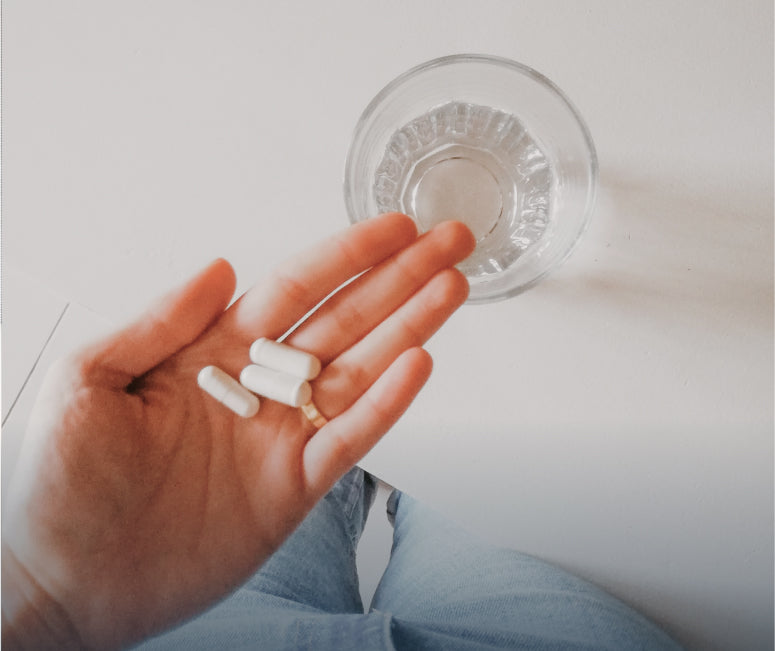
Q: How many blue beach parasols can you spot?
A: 0